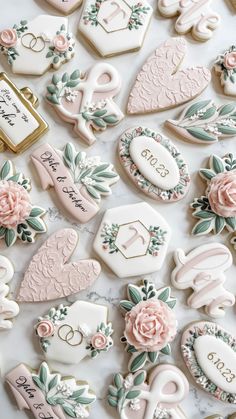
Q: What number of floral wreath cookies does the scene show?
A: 2